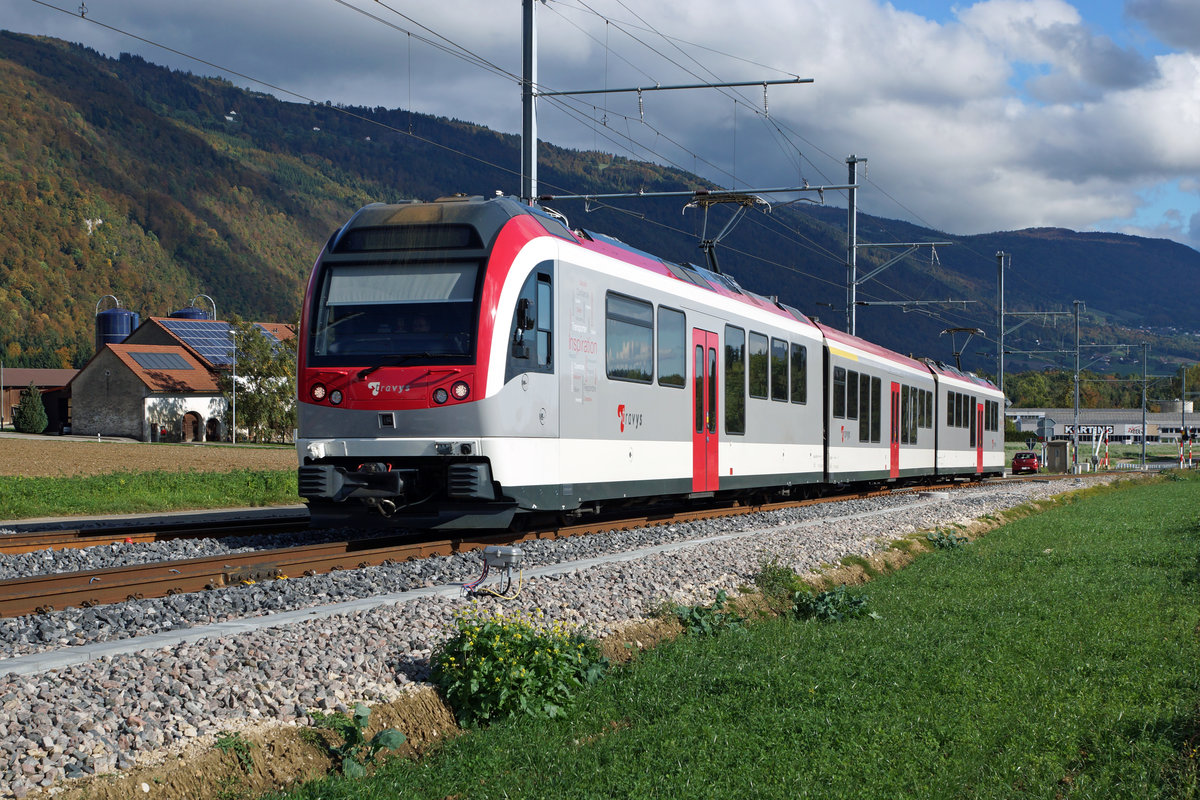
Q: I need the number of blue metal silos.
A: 2